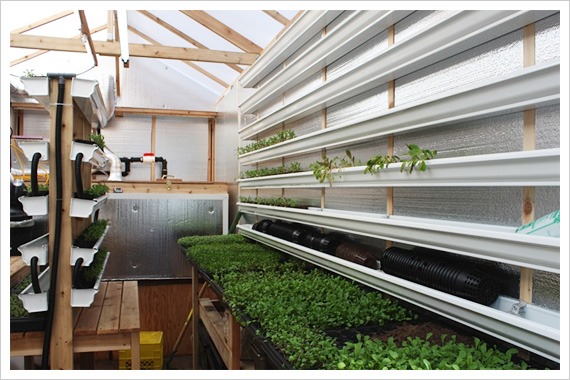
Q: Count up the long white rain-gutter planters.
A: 7